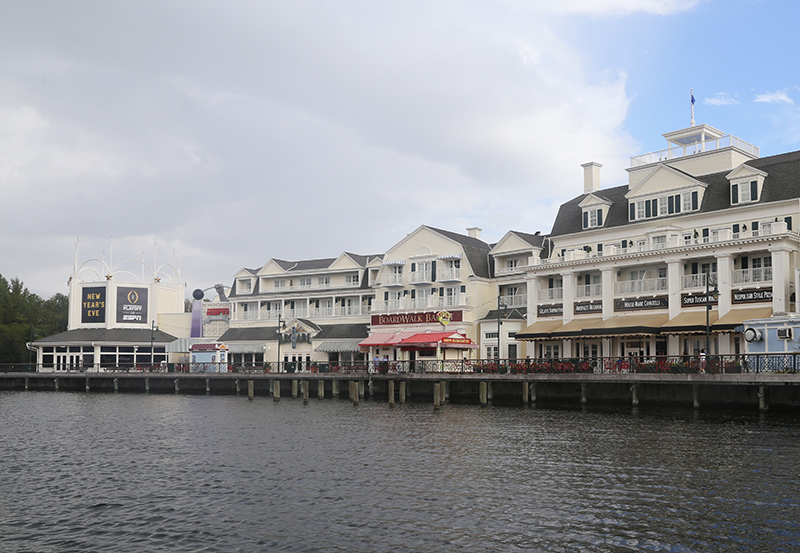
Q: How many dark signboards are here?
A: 7